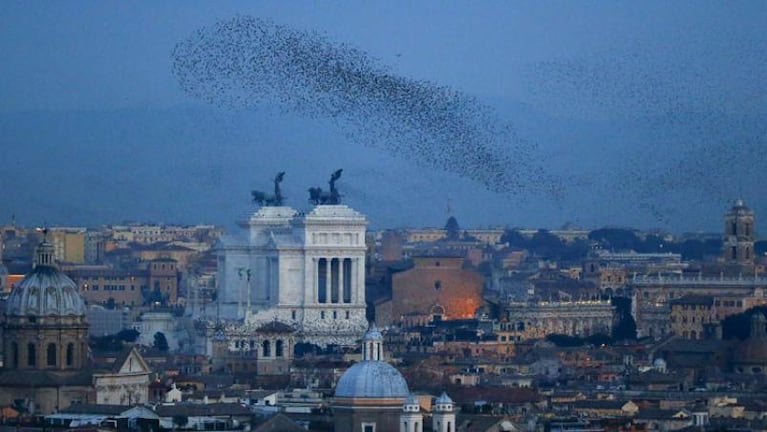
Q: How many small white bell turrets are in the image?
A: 2